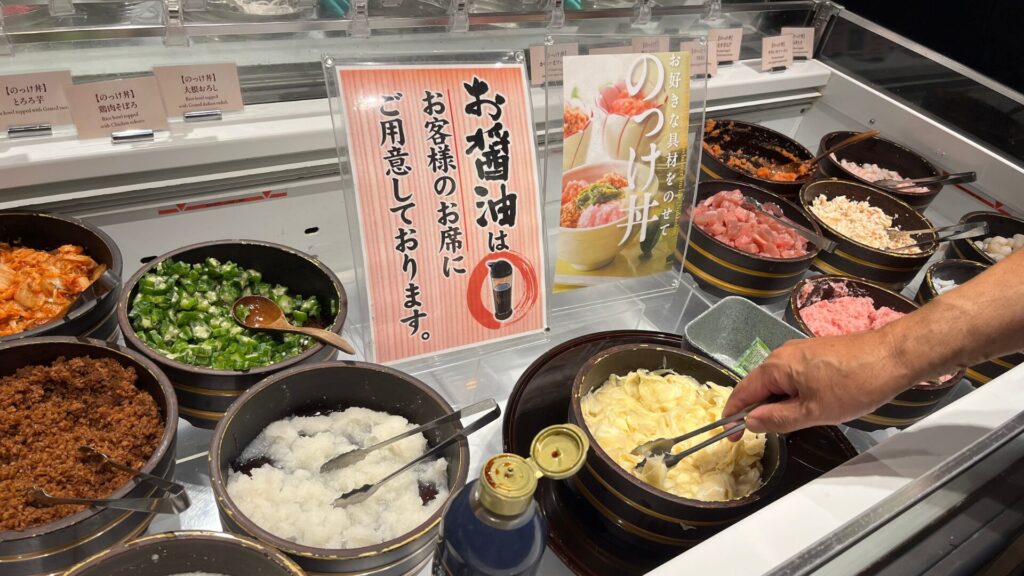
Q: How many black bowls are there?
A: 13